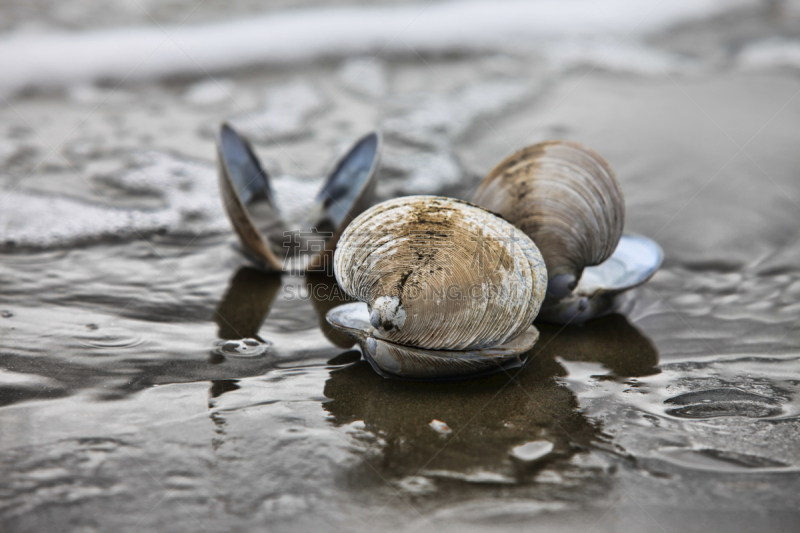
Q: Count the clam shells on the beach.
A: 3